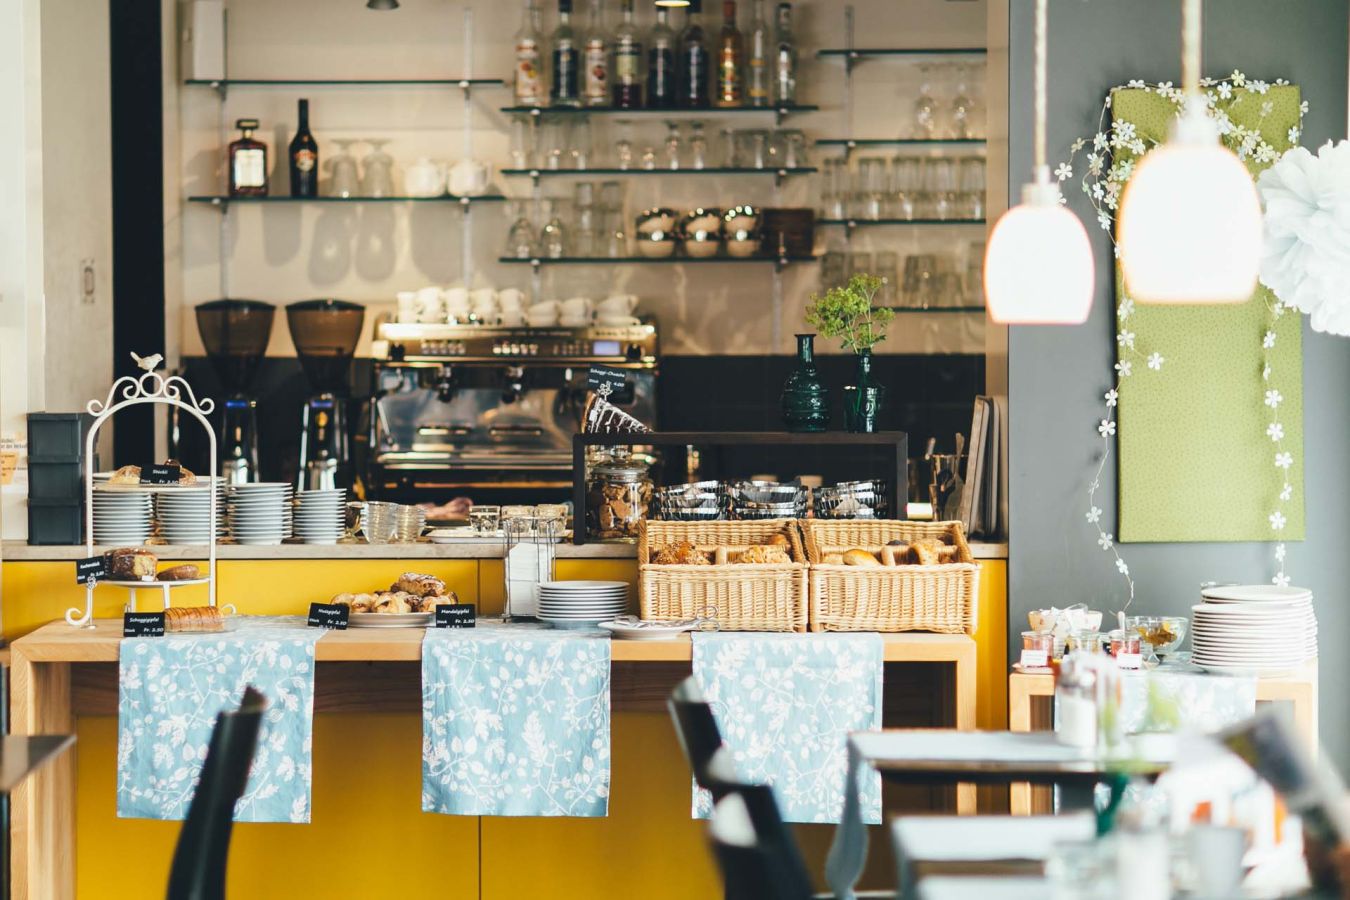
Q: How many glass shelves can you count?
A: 9